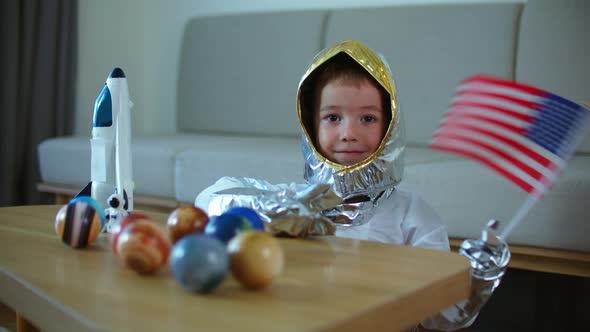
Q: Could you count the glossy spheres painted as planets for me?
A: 9